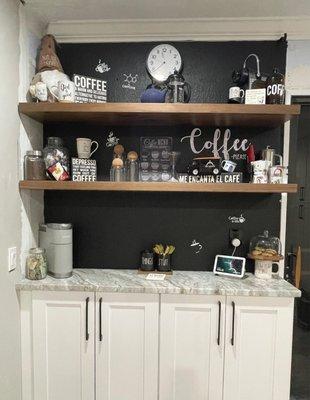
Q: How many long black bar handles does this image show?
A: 4